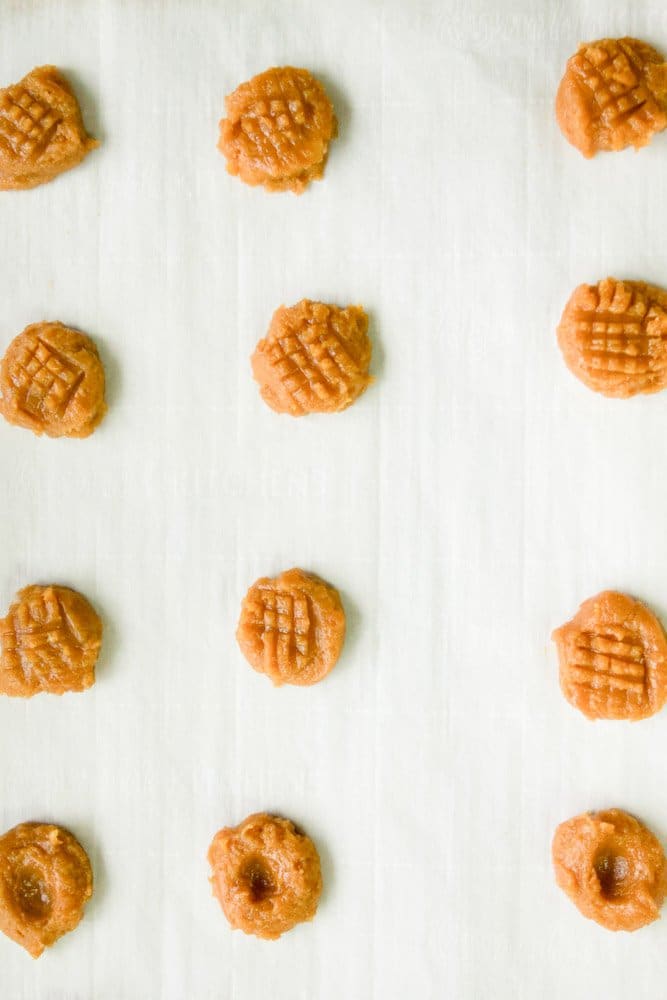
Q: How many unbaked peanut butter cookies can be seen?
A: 12